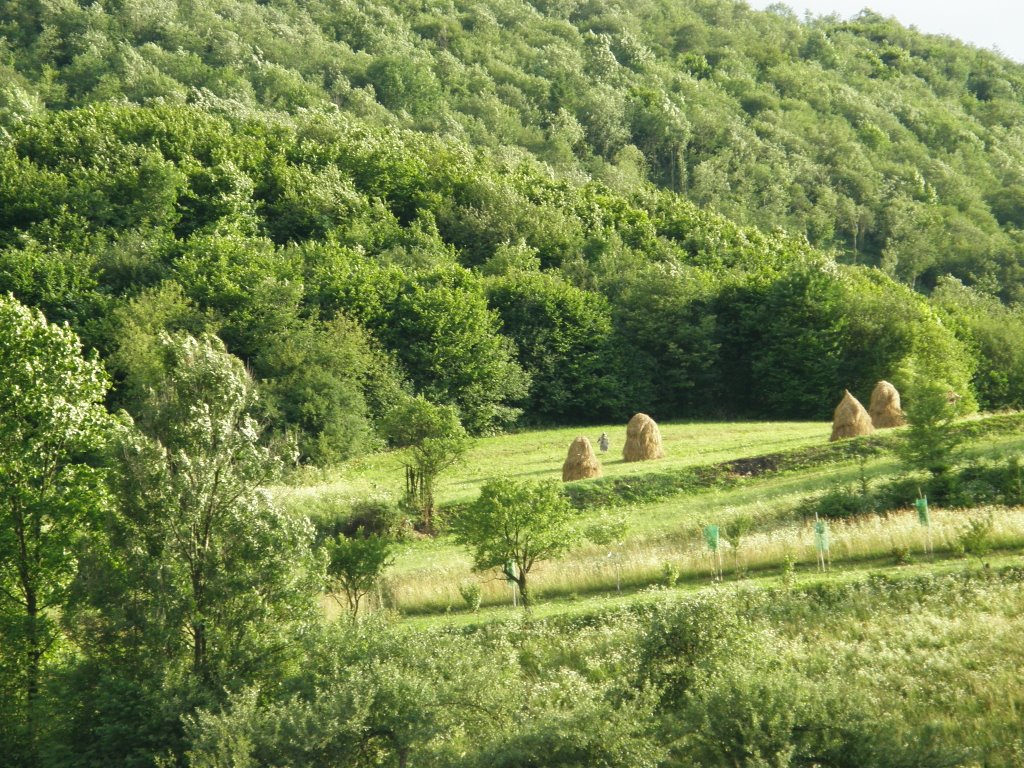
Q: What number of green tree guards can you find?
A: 4